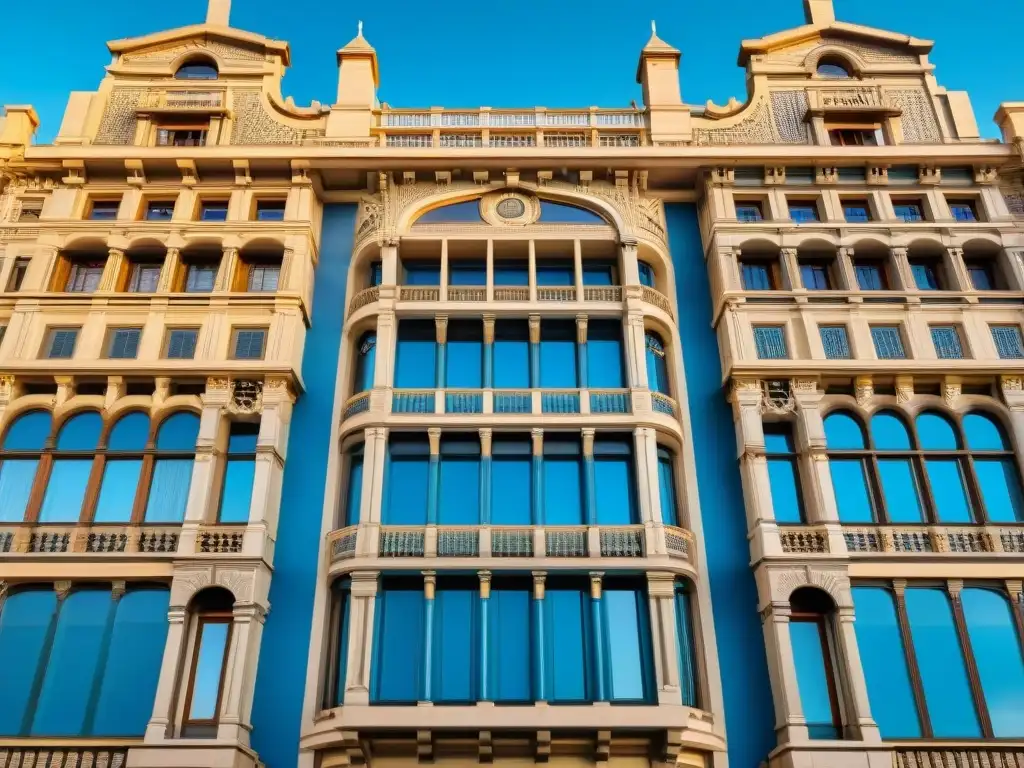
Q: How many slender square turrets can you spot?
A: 2